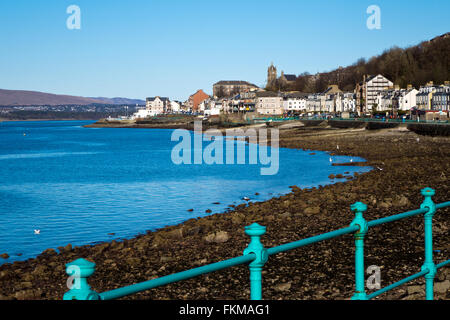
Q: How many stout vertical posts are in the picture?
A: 4